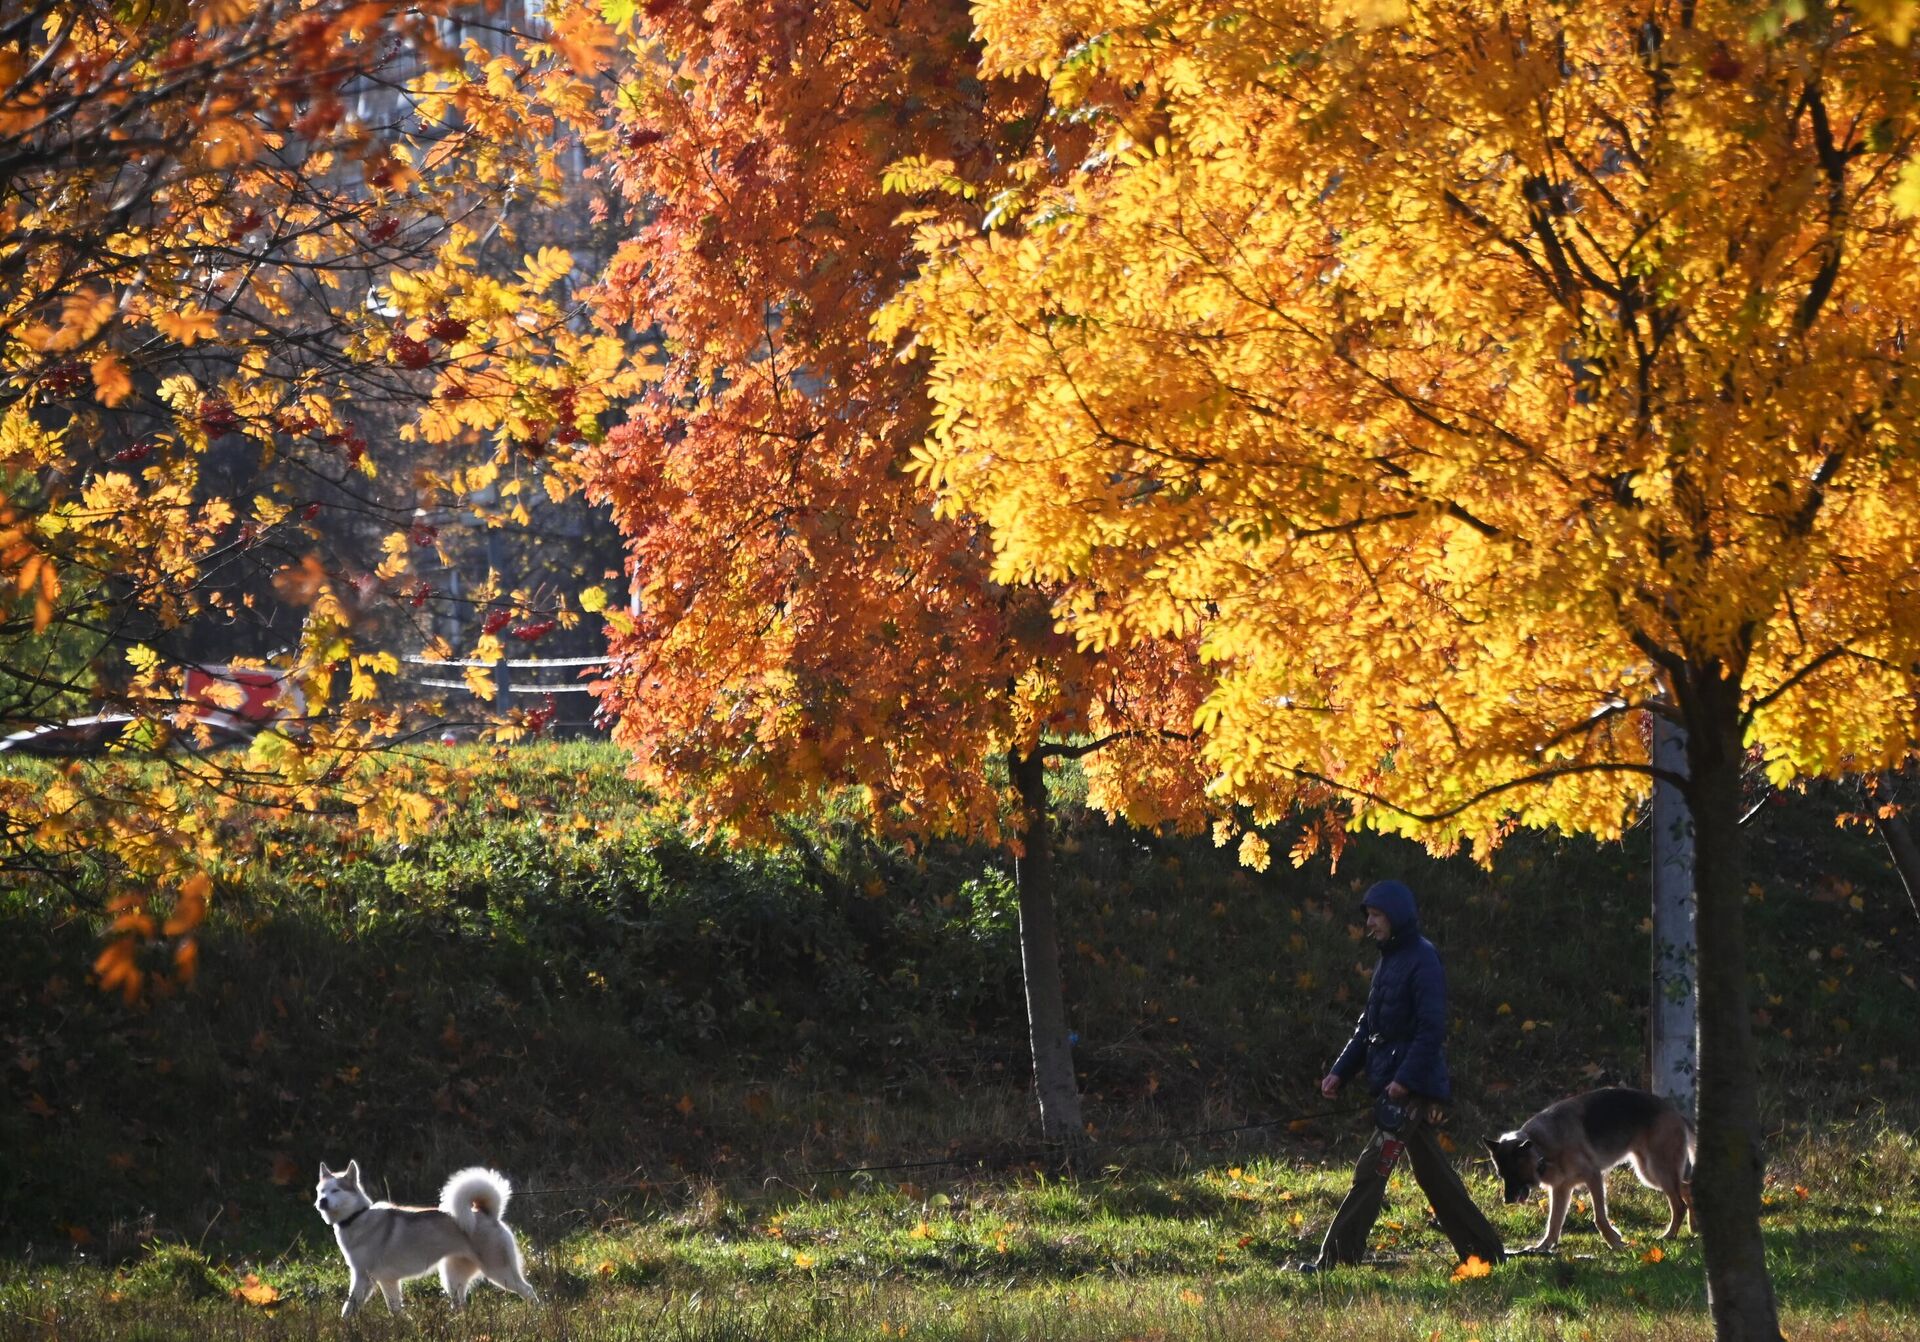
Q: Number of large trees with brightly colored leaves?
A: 3